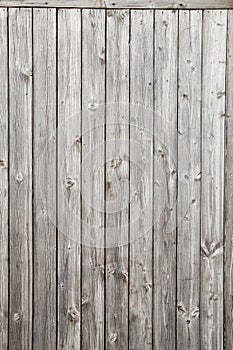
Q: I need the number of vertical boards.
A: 11